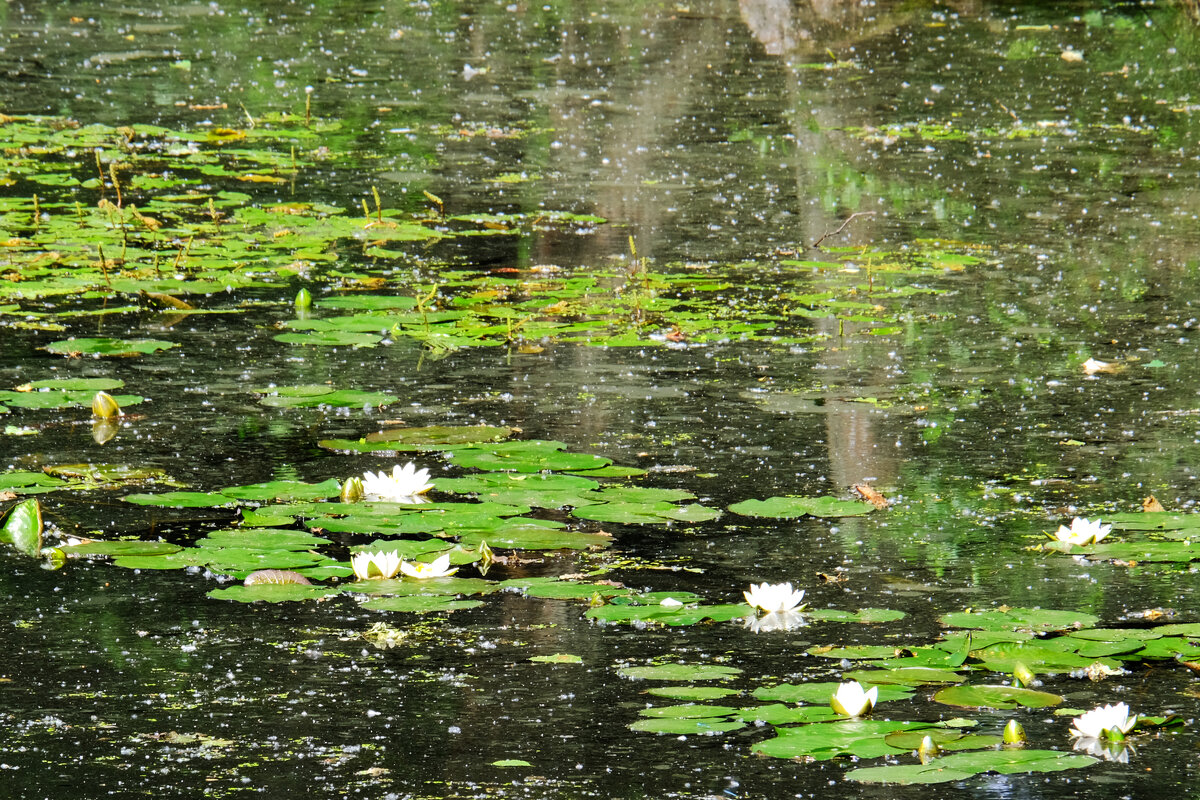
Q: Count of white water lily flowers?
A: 7